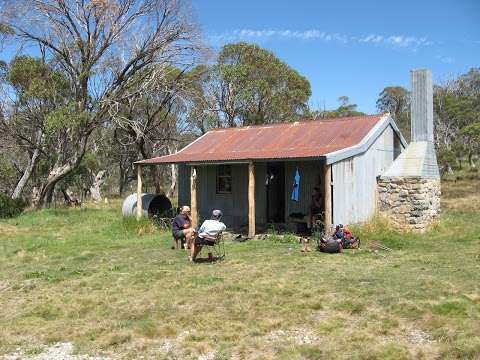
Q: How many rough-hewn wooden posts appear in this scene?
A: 4